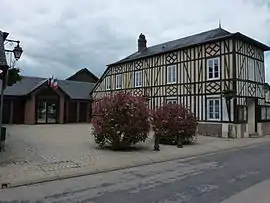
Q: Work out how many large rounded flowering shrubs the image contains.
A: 2